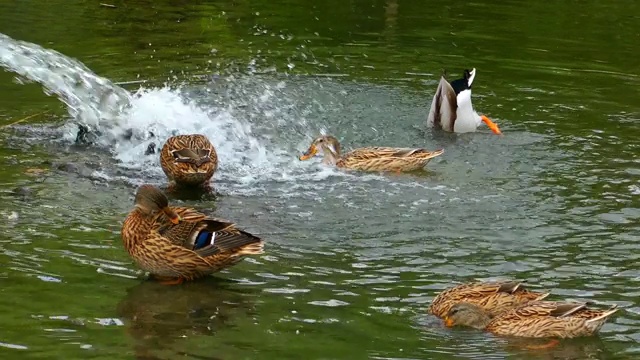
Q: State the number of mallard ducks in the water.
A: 6